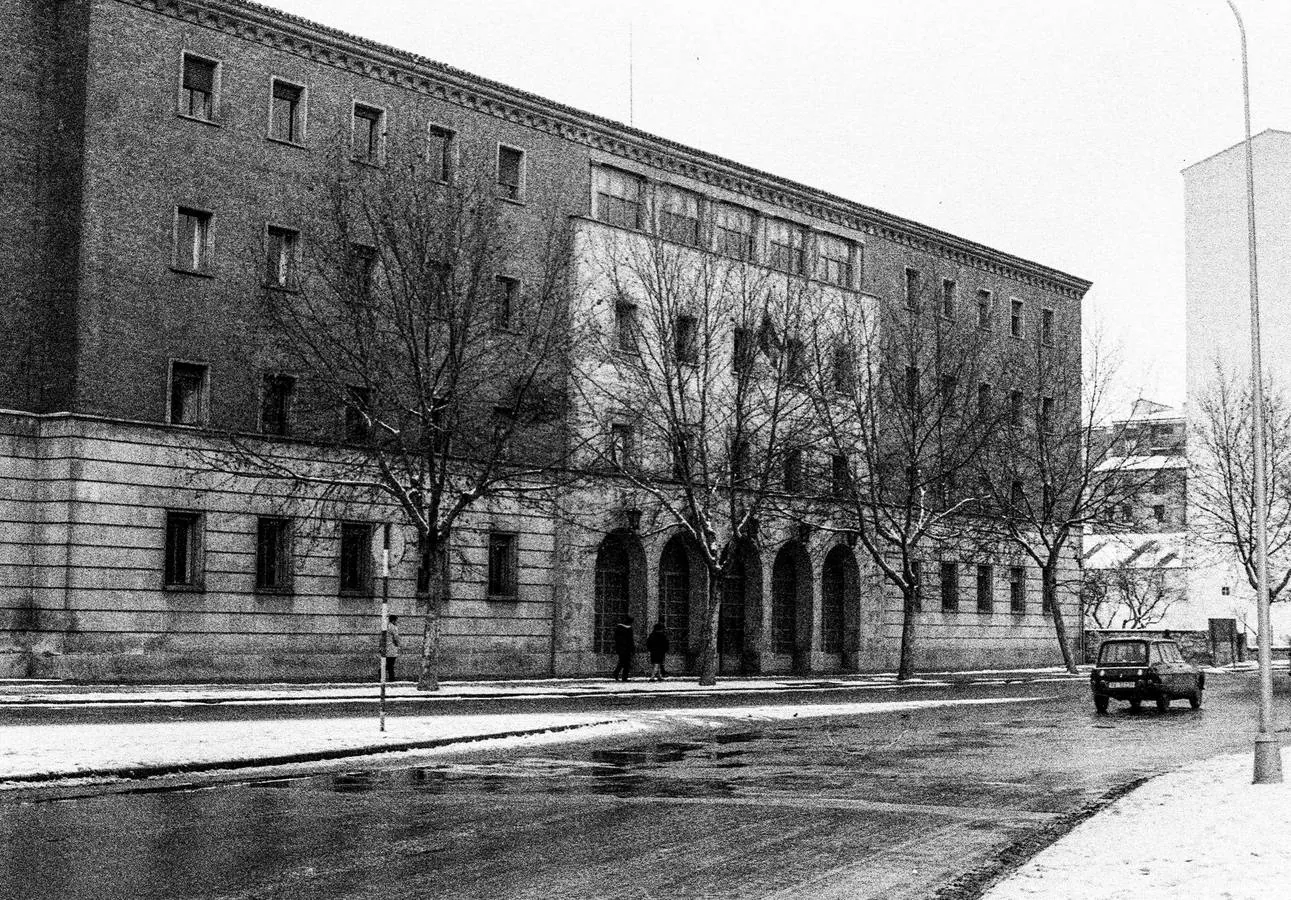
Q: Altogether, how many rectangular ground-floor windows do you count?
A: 10